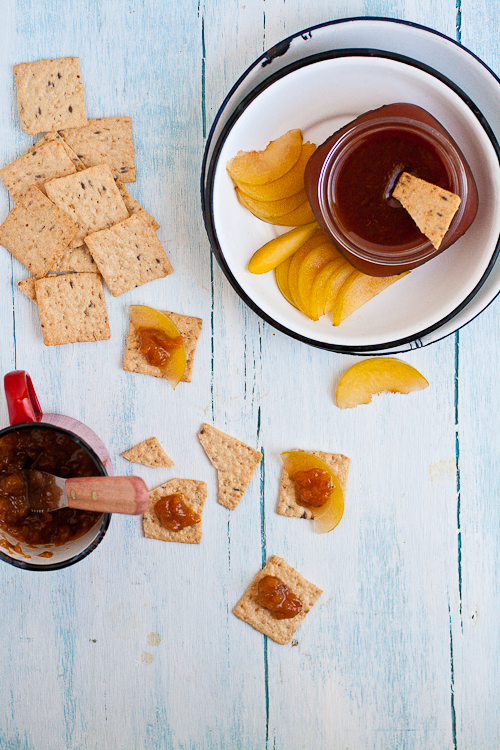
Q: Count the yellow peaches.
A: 14